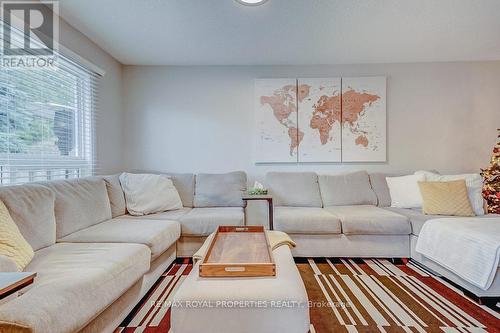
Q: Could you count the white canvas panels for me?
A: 3